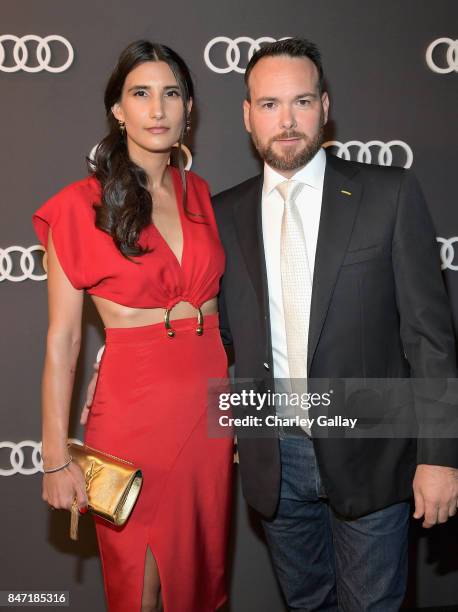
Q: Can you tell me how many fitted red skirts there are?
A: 1